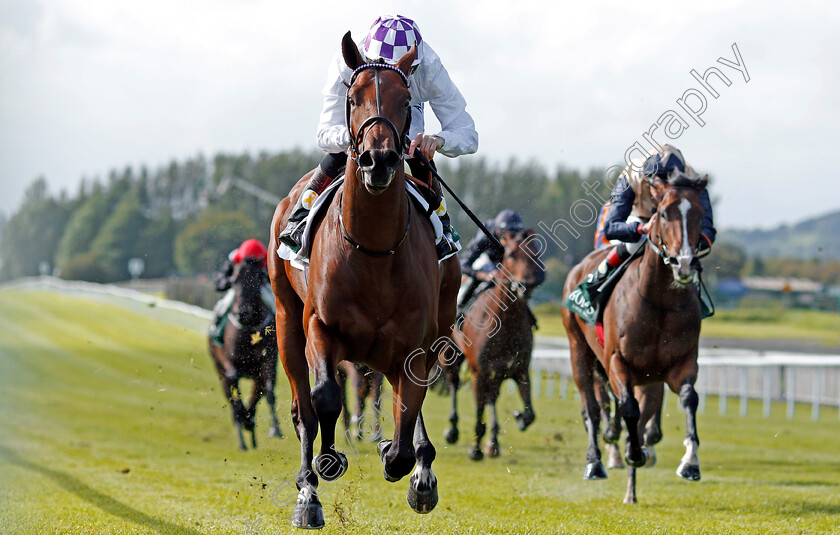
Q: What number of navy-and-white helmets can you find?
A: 1